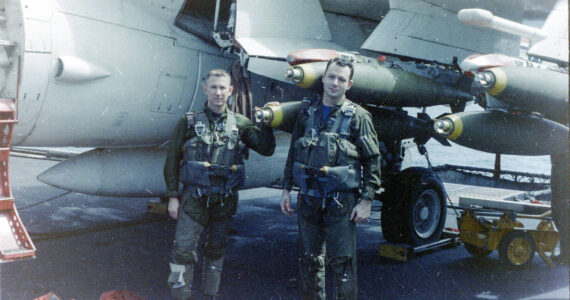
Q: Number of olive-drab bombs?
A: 4